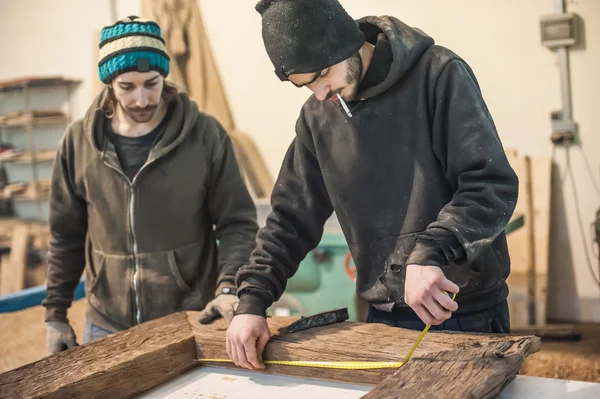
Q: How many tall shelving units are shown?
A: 1